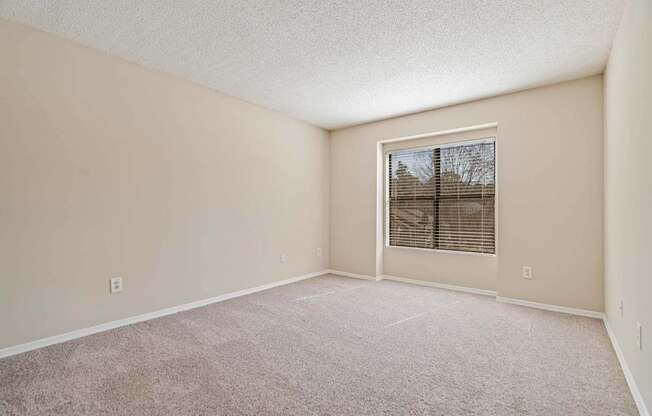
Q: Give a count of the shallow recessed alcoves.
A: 1